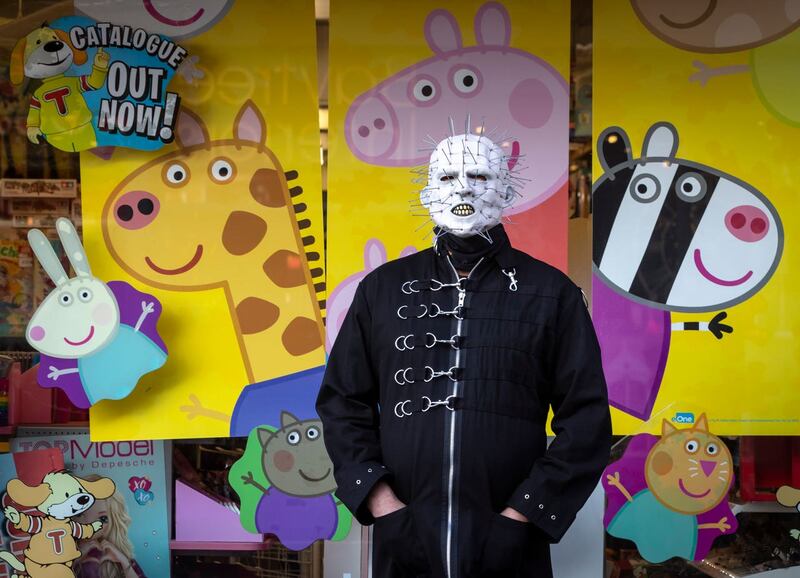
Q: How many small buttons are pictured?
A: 6